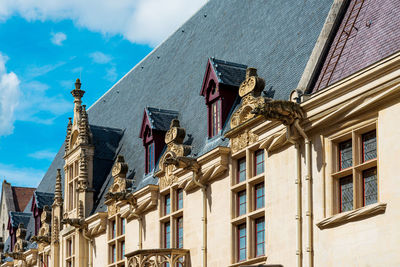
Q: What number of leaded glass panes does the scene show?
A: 4